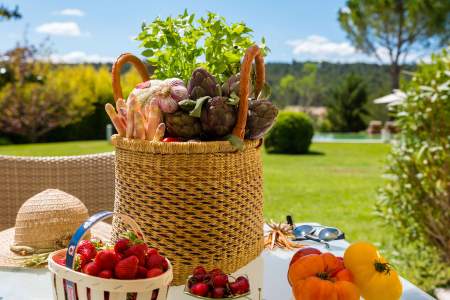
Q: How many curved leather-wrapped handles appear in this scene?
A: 2